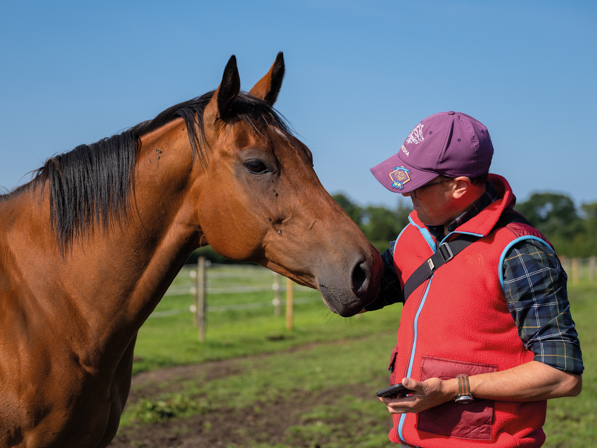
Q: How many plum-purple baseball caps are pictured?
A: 1